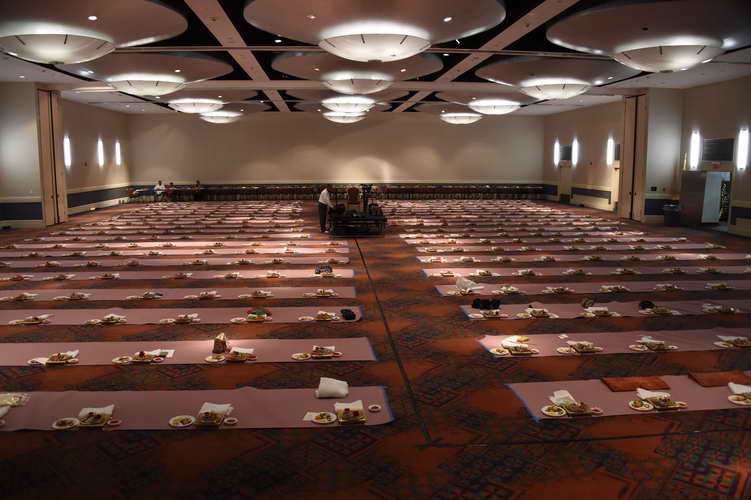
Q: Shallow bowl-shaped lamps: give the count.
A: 12